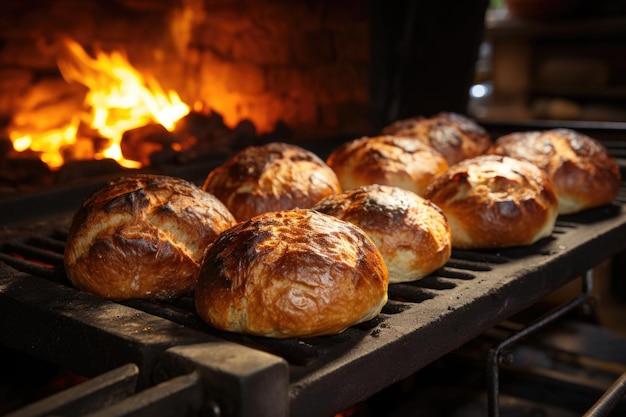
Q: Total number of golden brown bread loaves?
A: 8